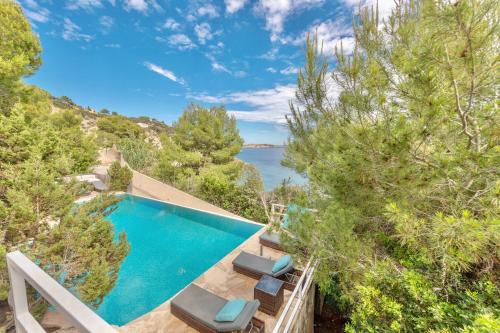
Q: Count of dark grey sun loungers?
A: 3